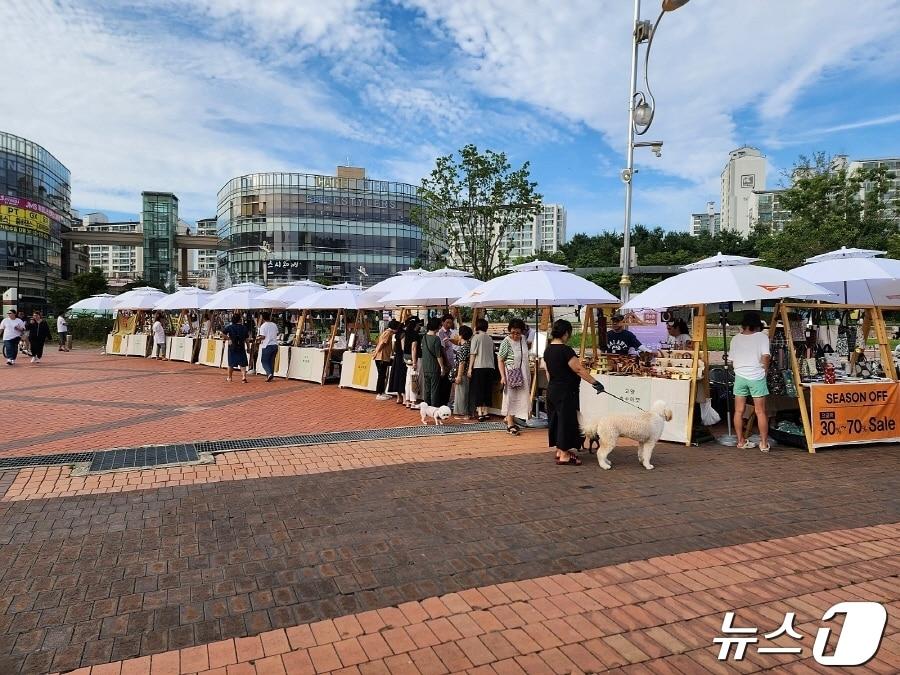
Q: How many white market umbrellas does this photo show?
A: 11